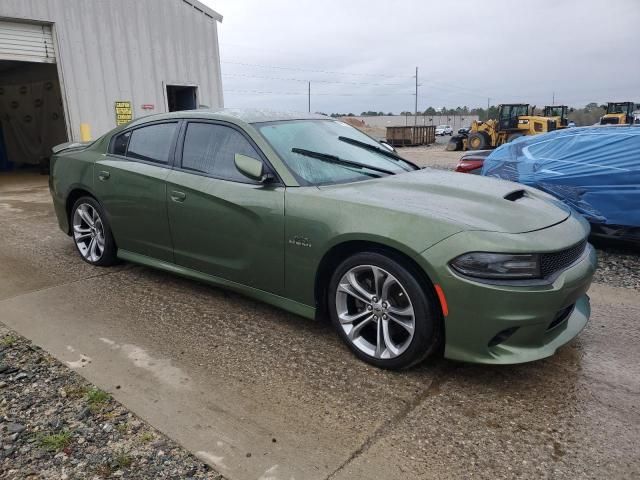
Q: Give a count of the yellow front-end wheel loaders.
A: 3